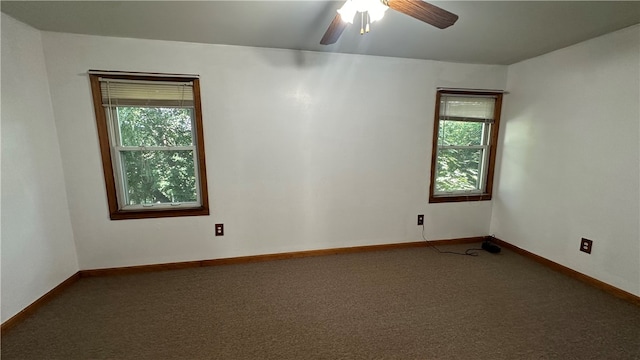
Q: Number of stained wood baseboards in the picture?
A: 3